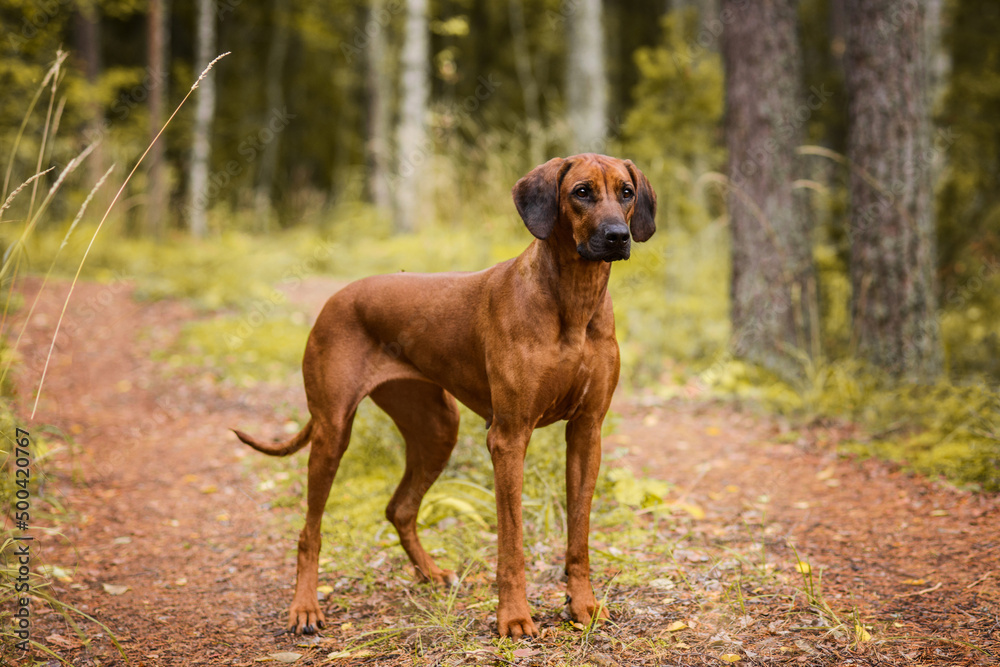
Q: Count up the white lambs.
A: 0